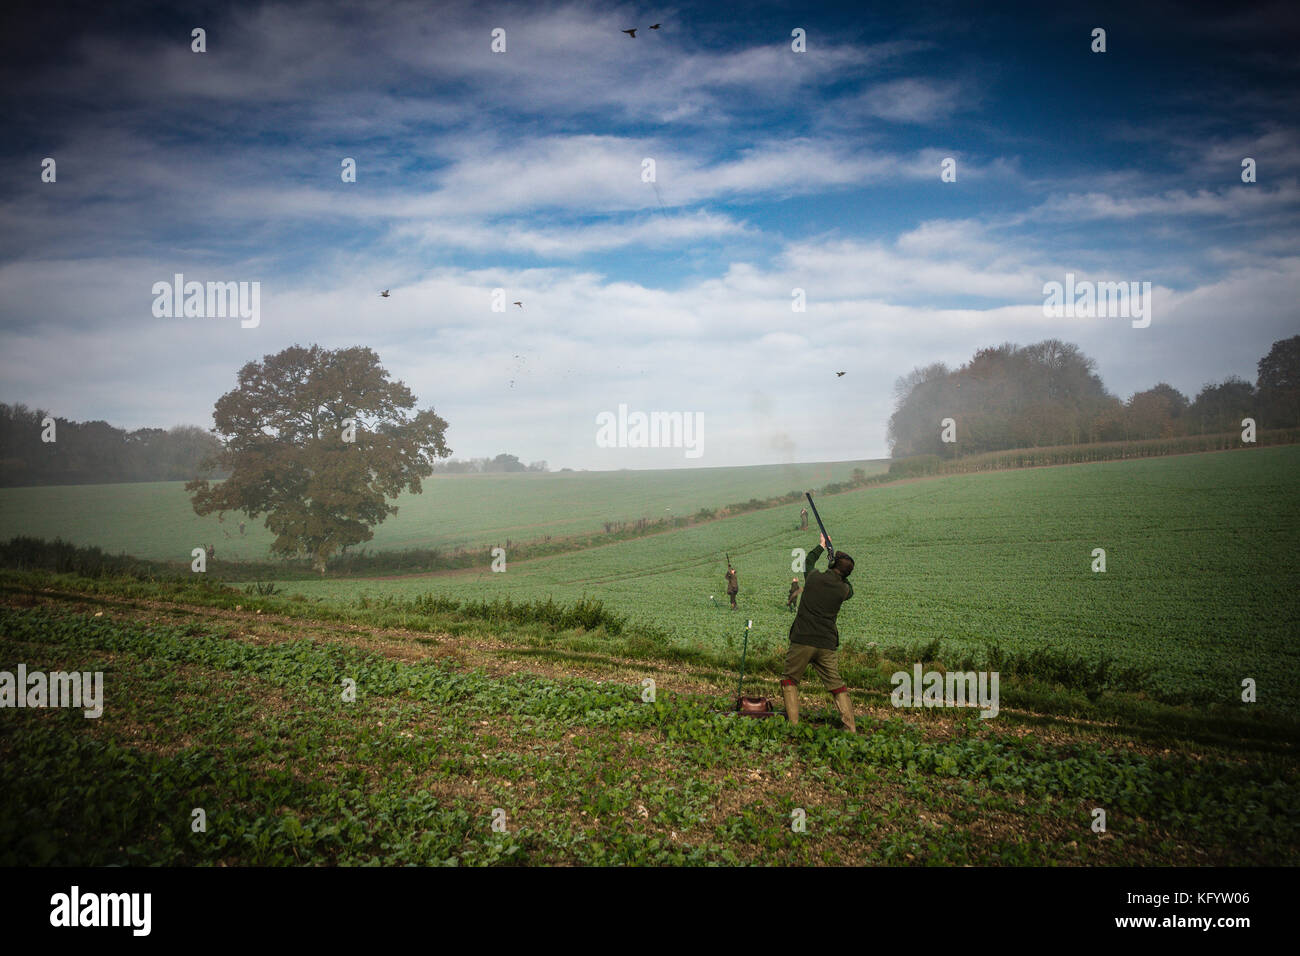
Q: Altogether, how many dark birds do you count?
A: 5